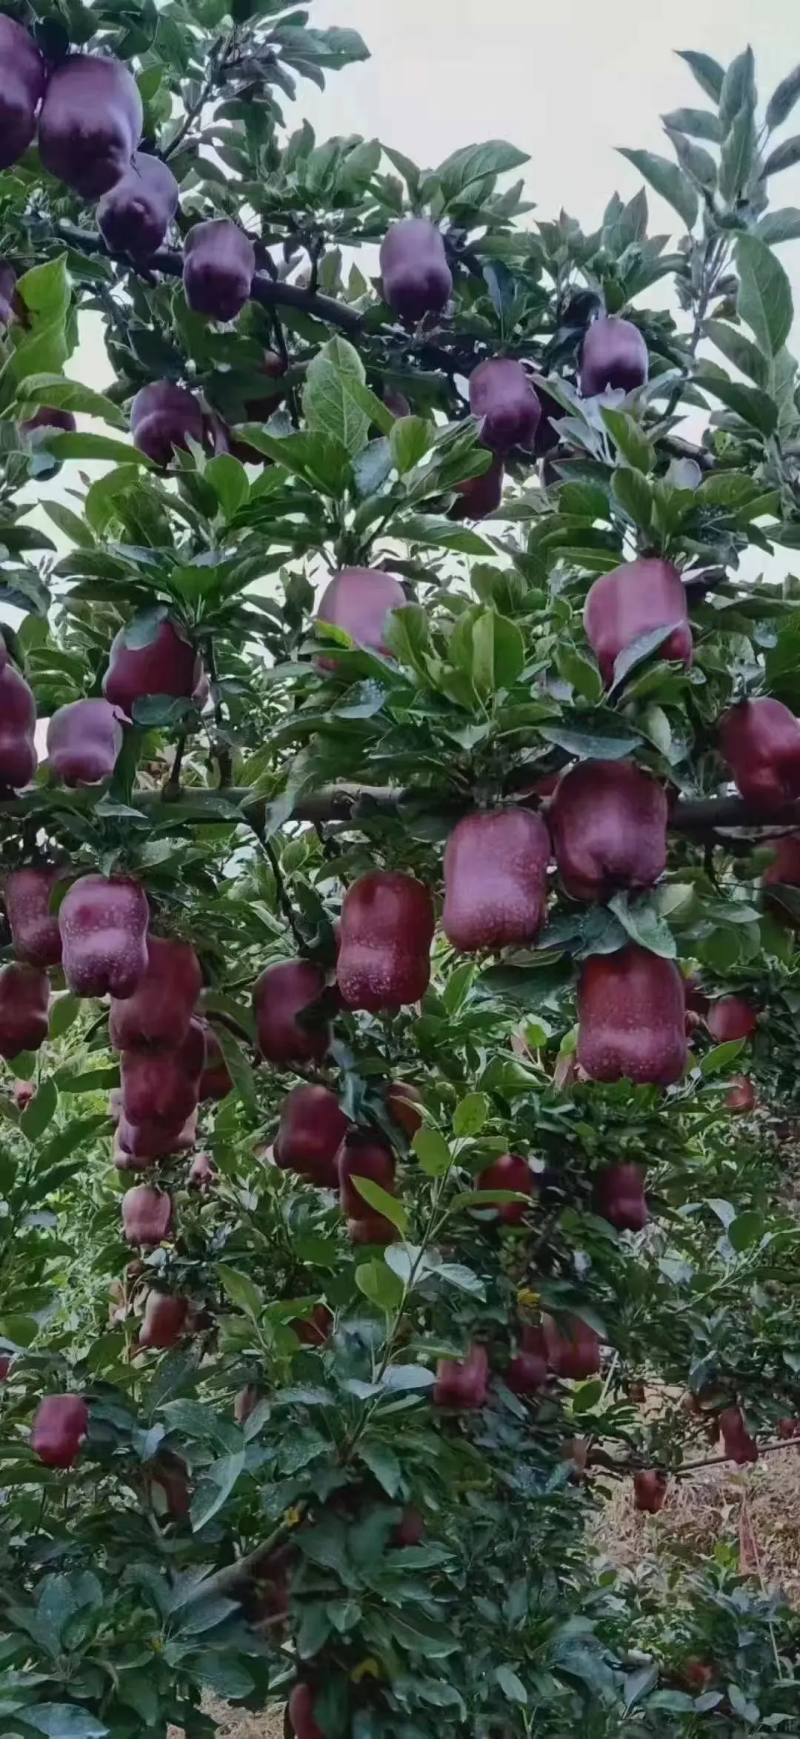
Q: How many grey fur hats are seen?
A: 0